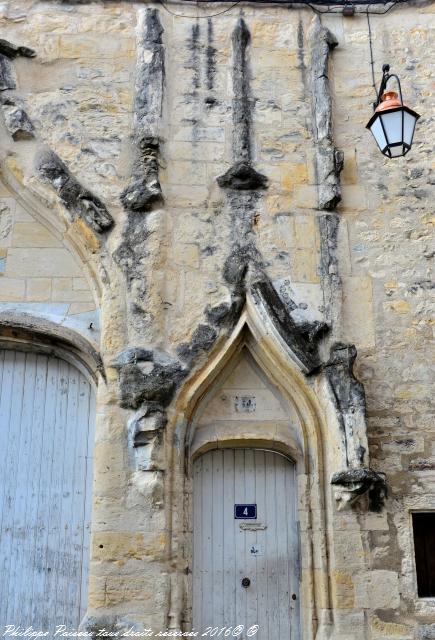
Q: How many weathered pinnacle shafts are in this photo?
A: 3